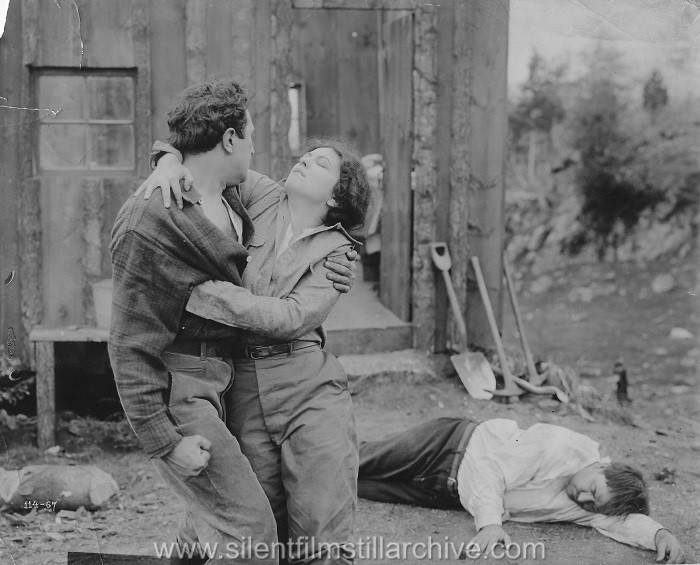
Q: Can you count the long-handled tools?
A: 3